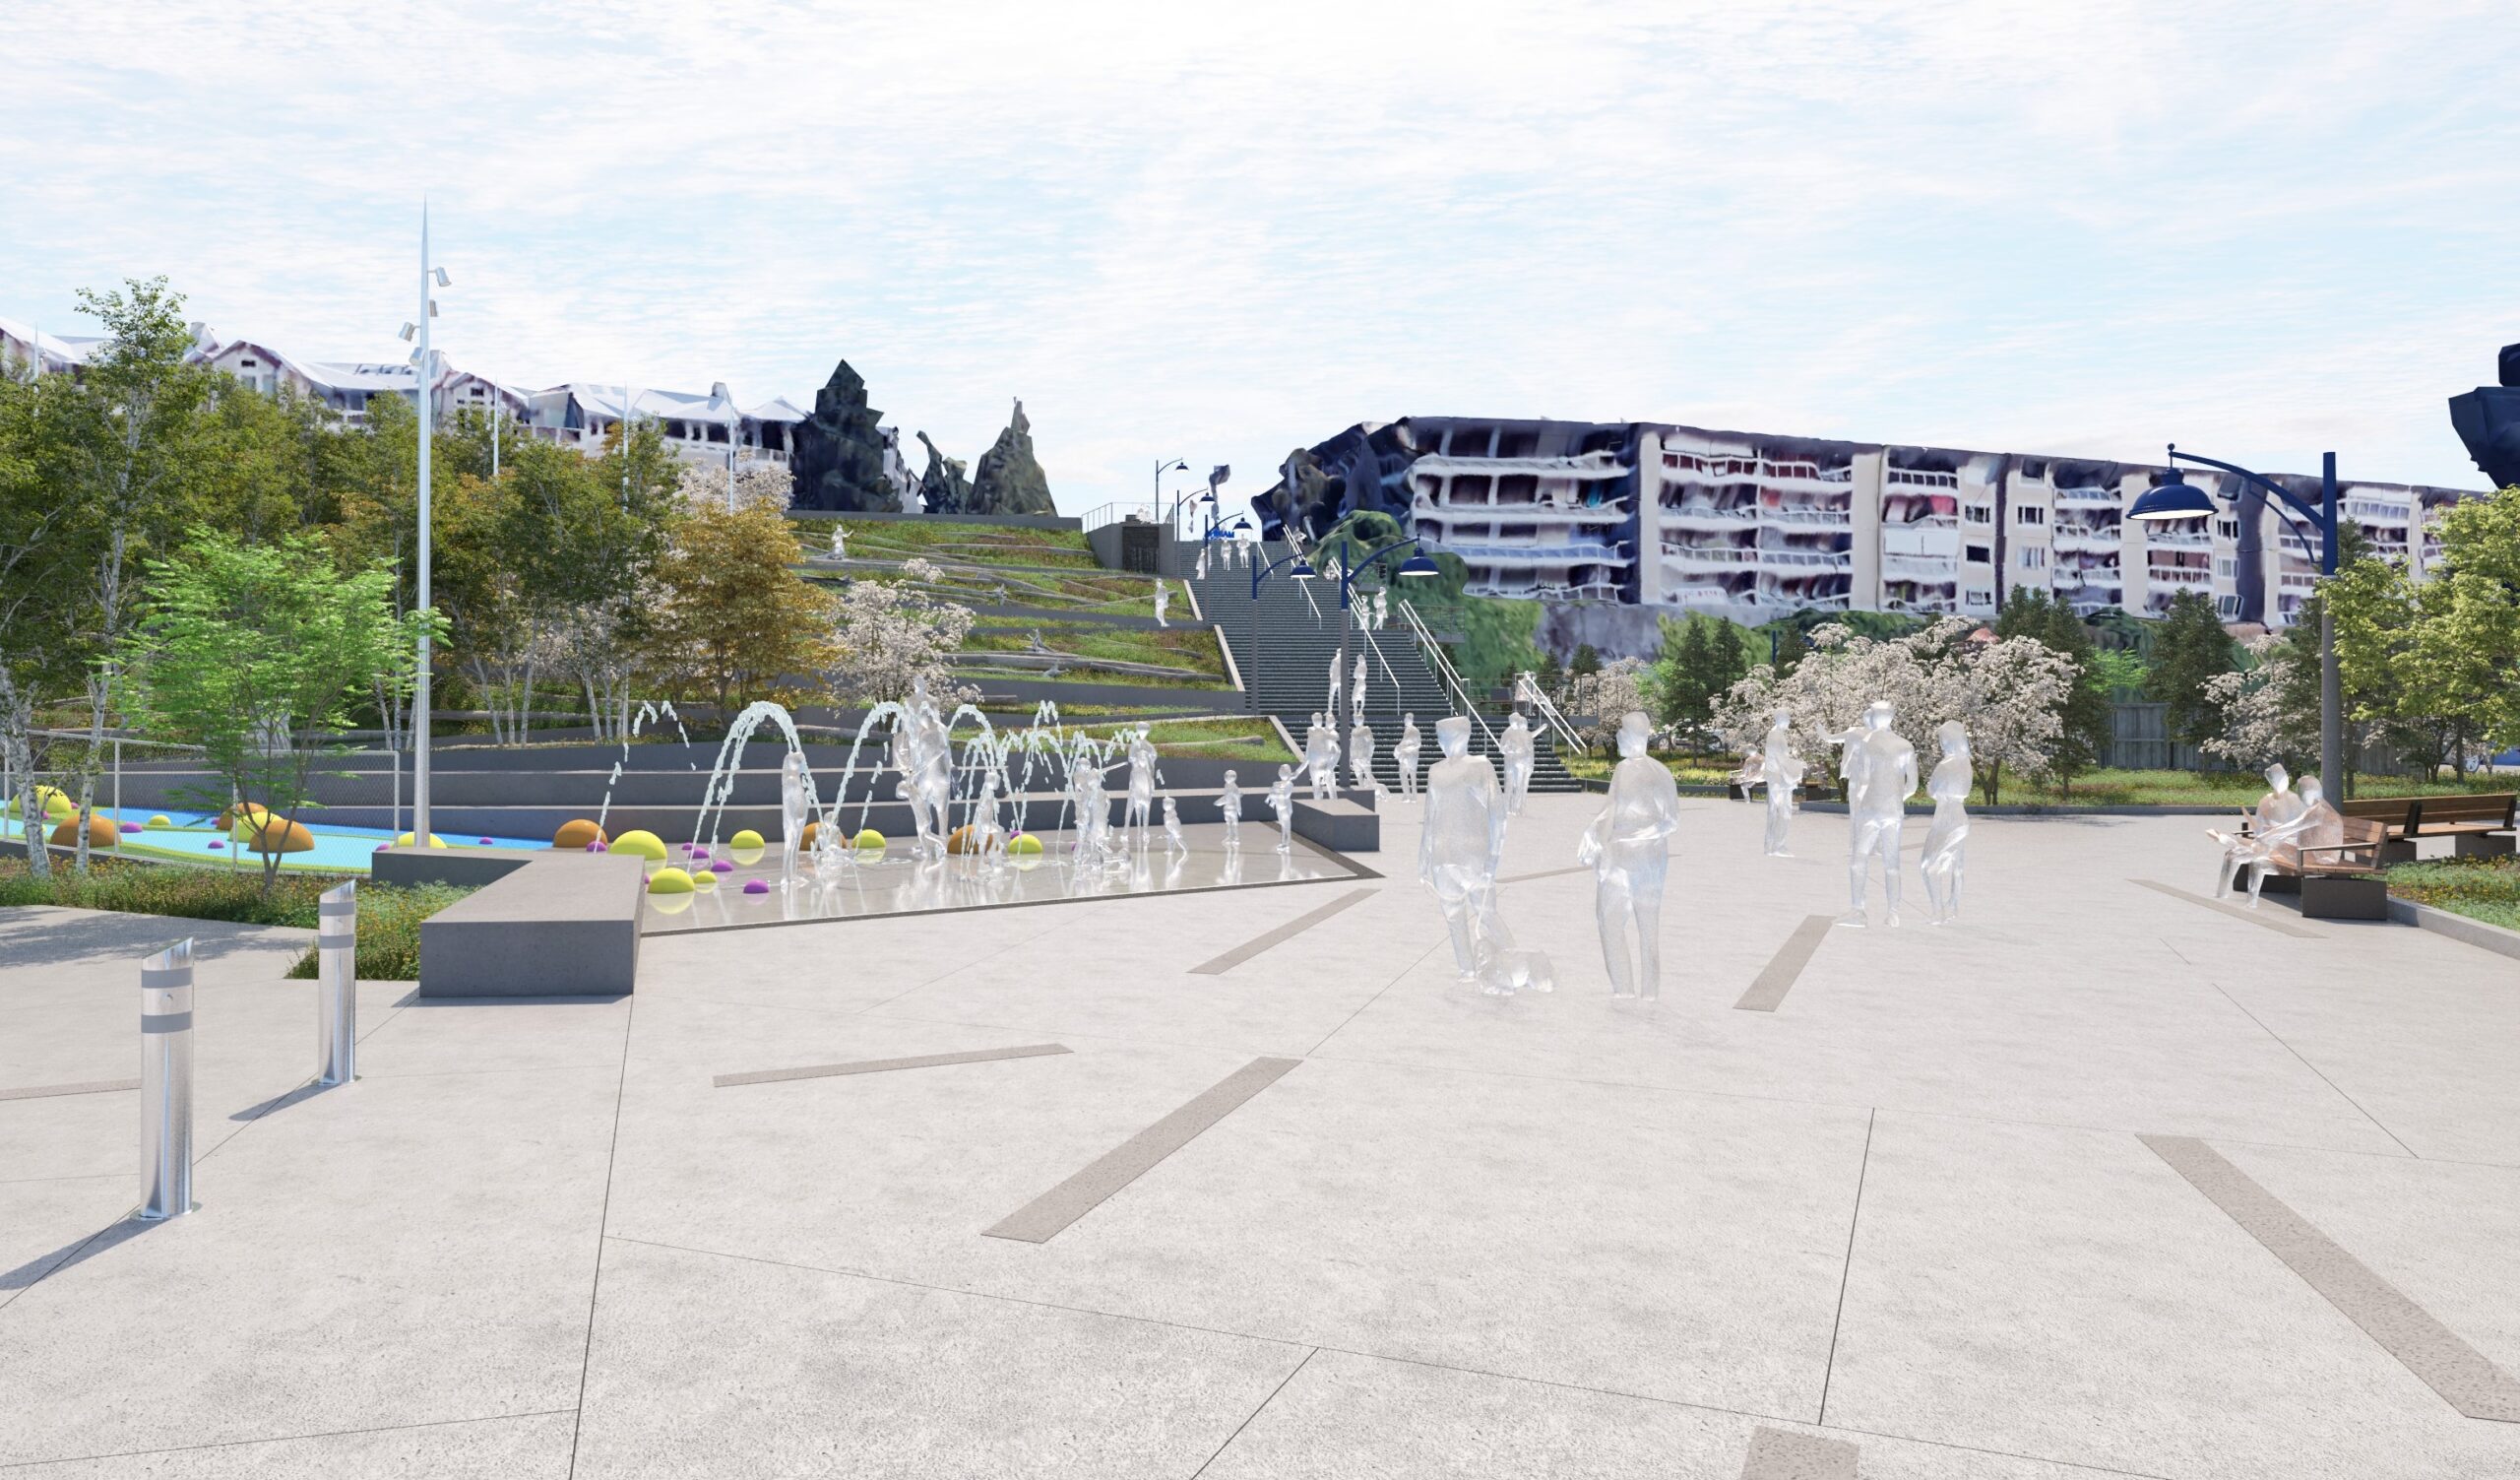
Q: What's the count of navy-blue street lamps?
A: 6